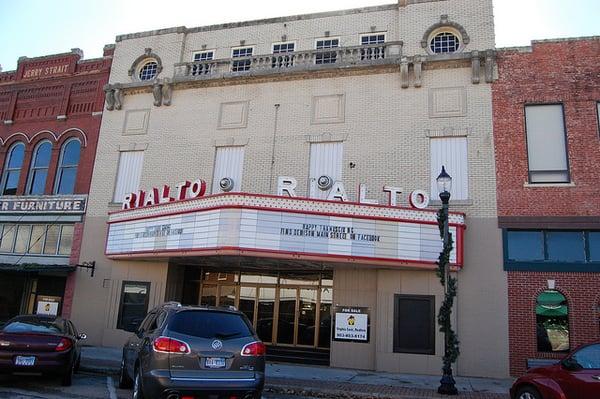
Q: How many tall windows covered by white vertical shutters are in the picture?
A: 4